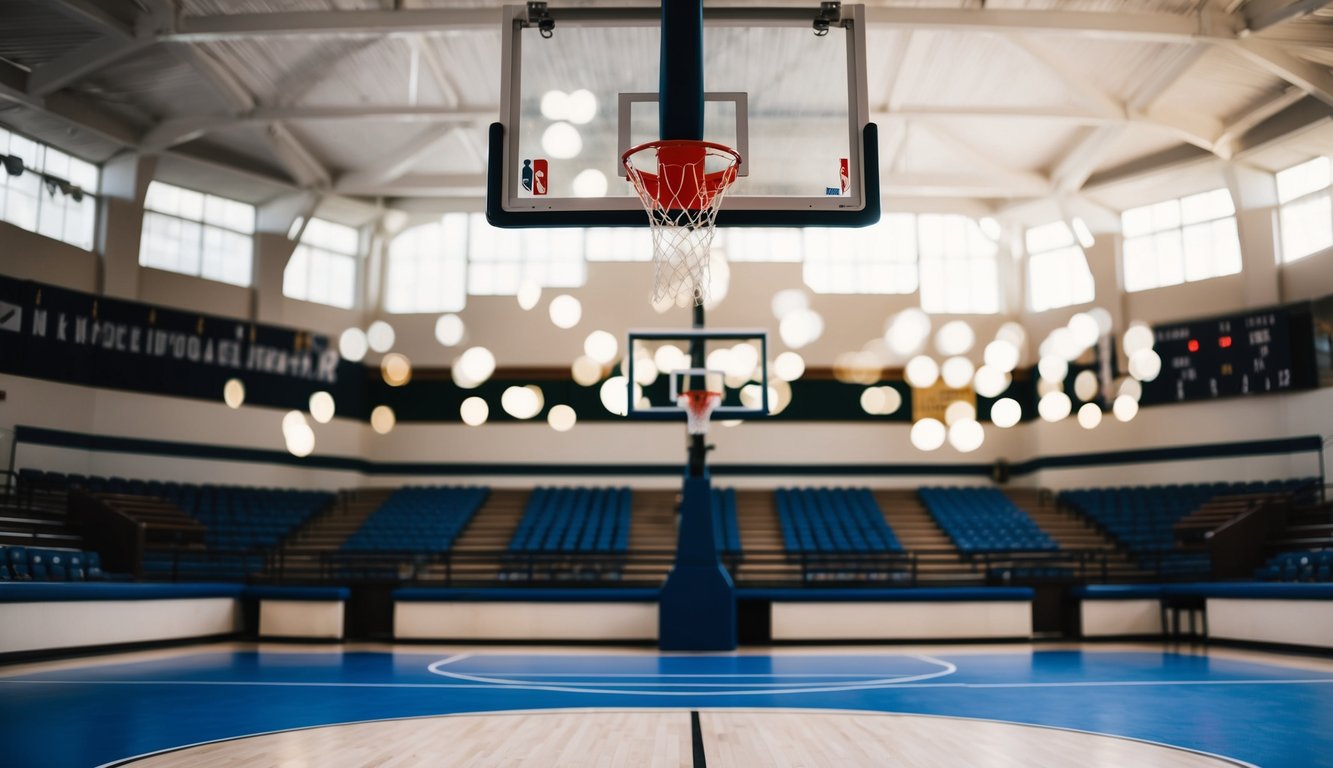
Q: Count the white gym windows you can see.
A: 12